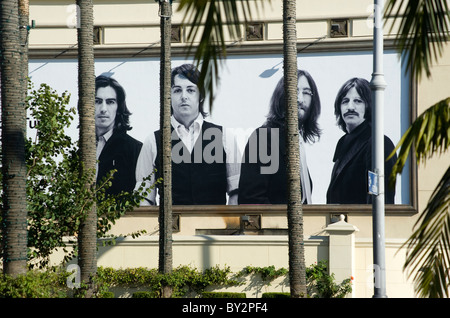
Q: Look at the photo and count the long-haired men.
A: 4